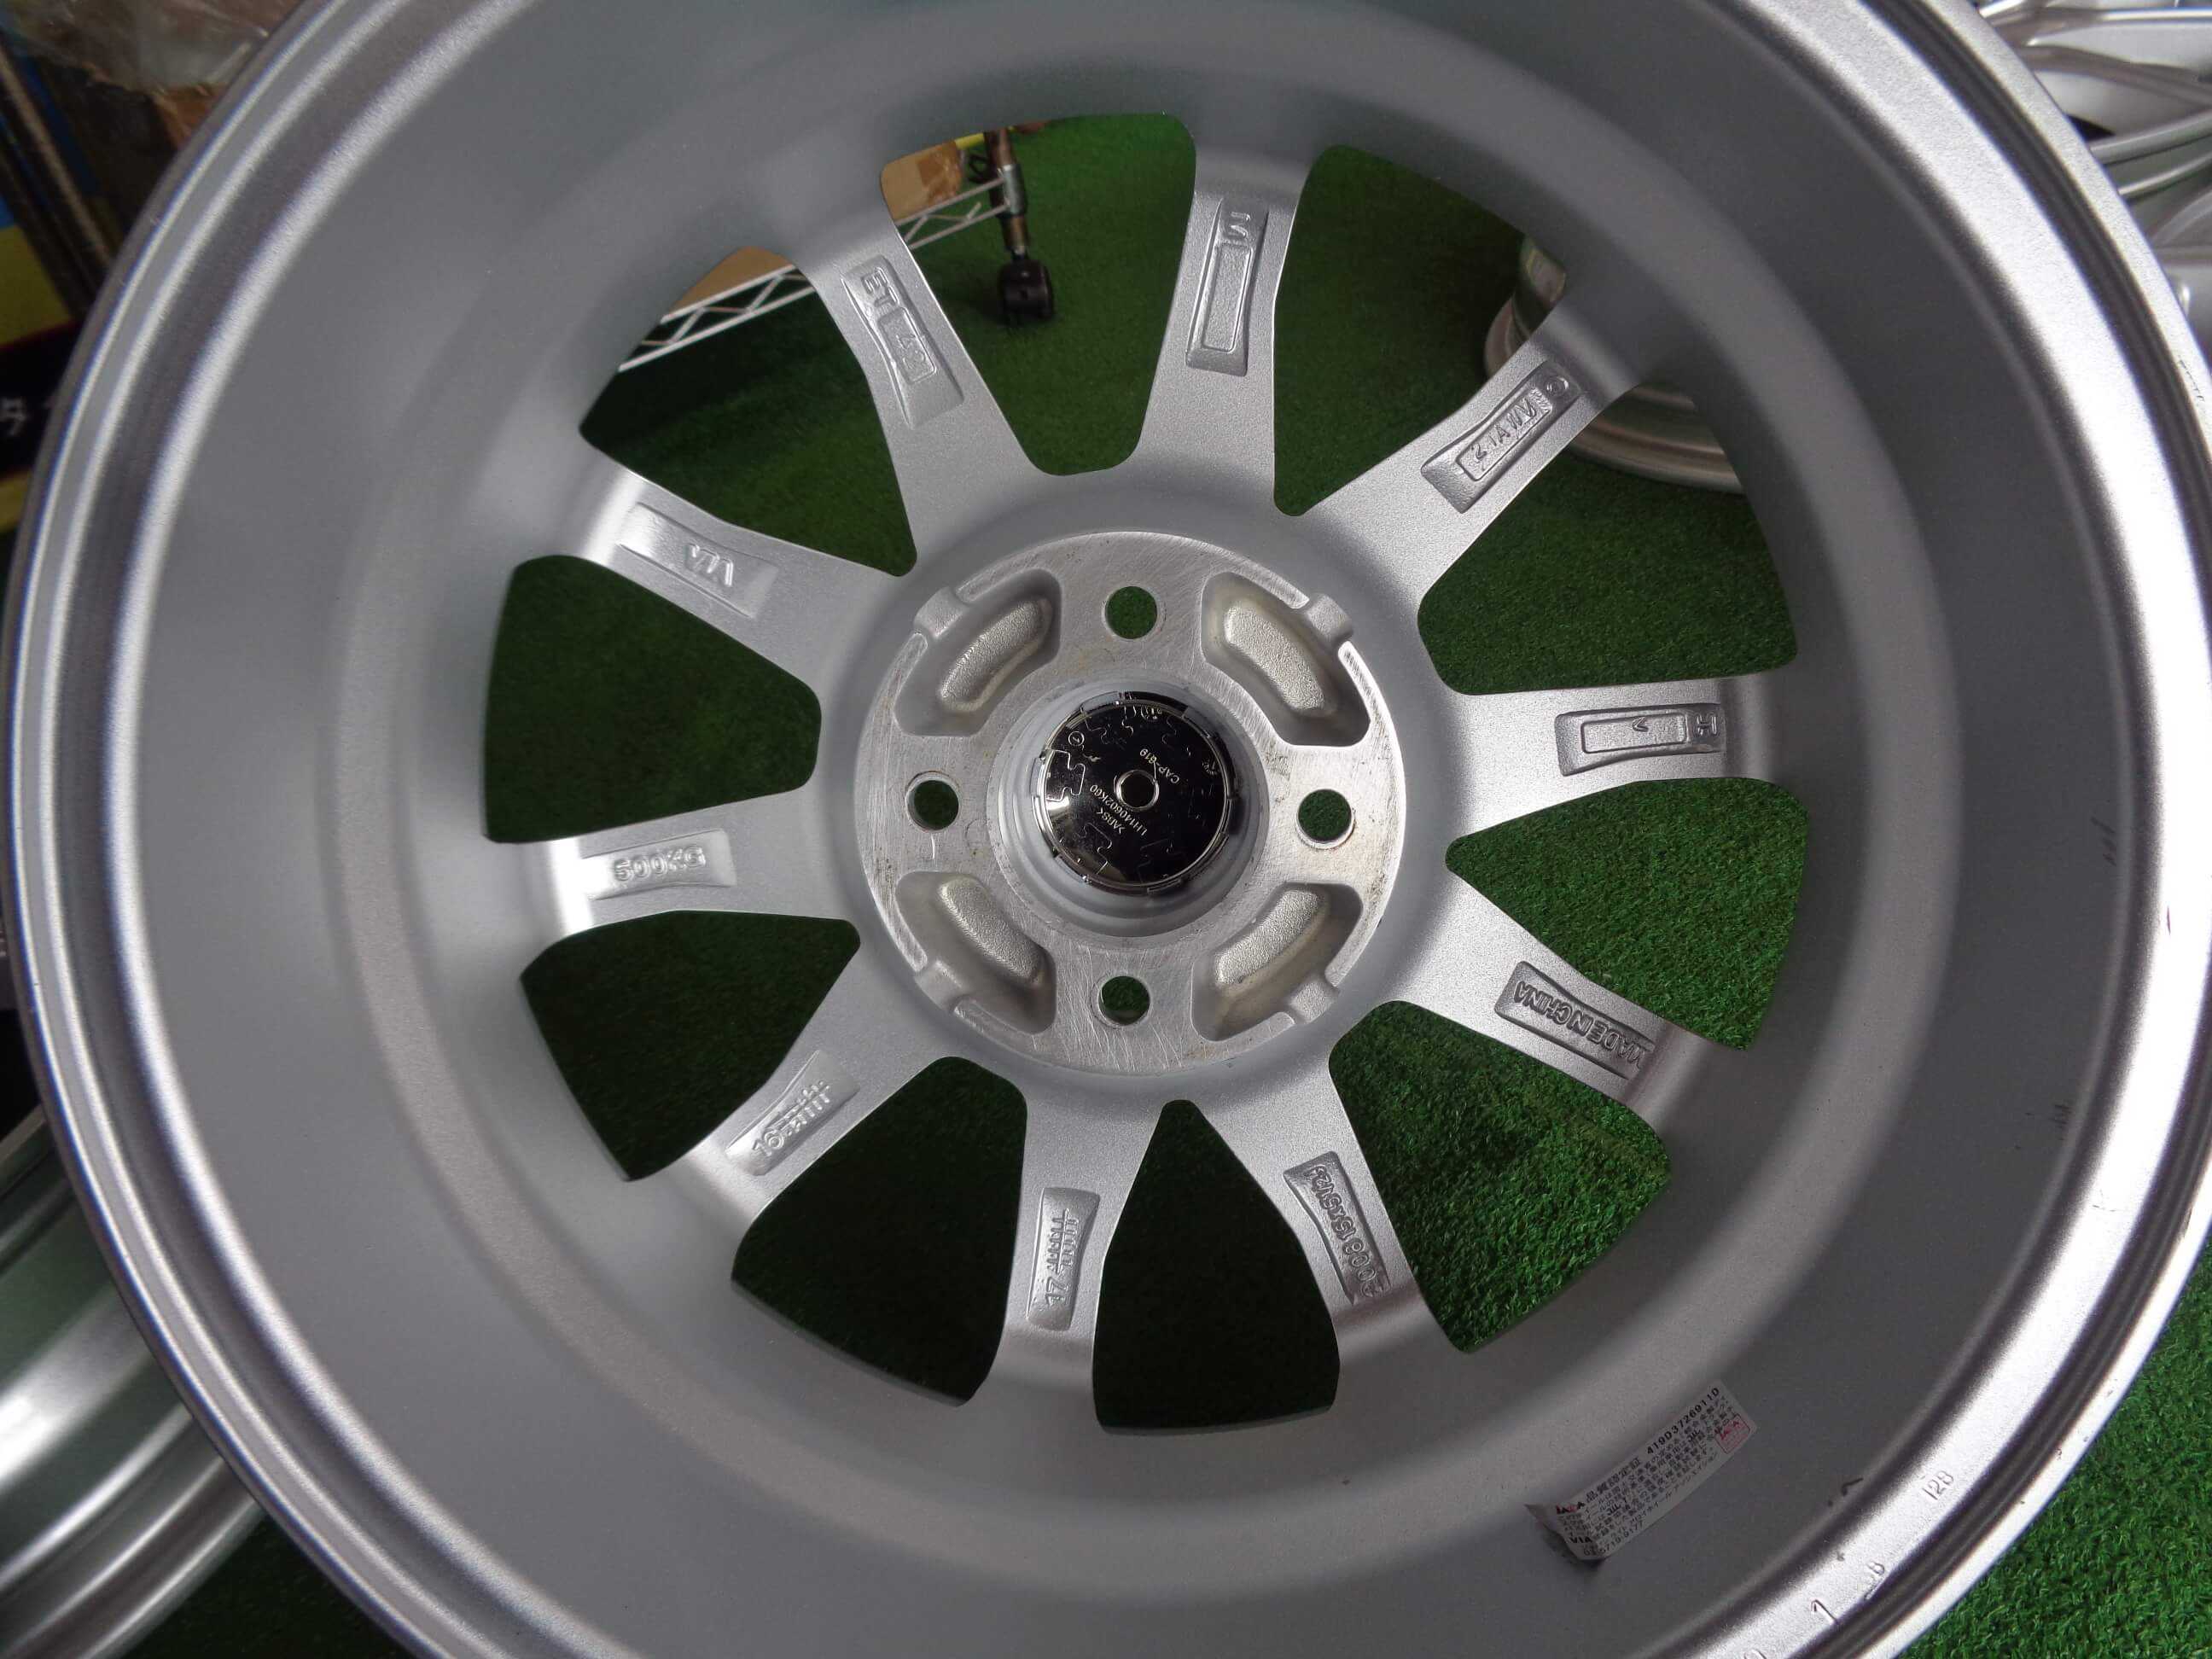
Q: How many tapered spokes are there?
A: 10